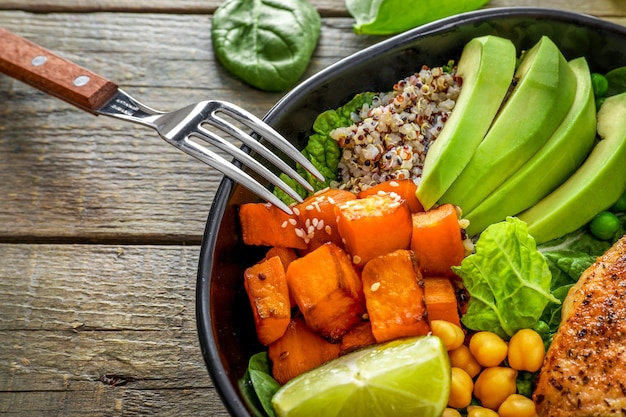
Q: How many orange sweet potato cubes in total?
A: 12